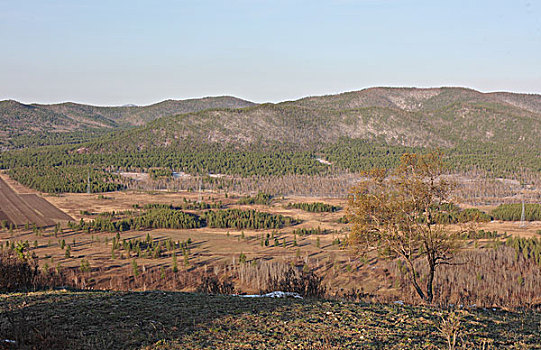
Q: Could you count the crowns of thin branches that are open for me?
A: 1